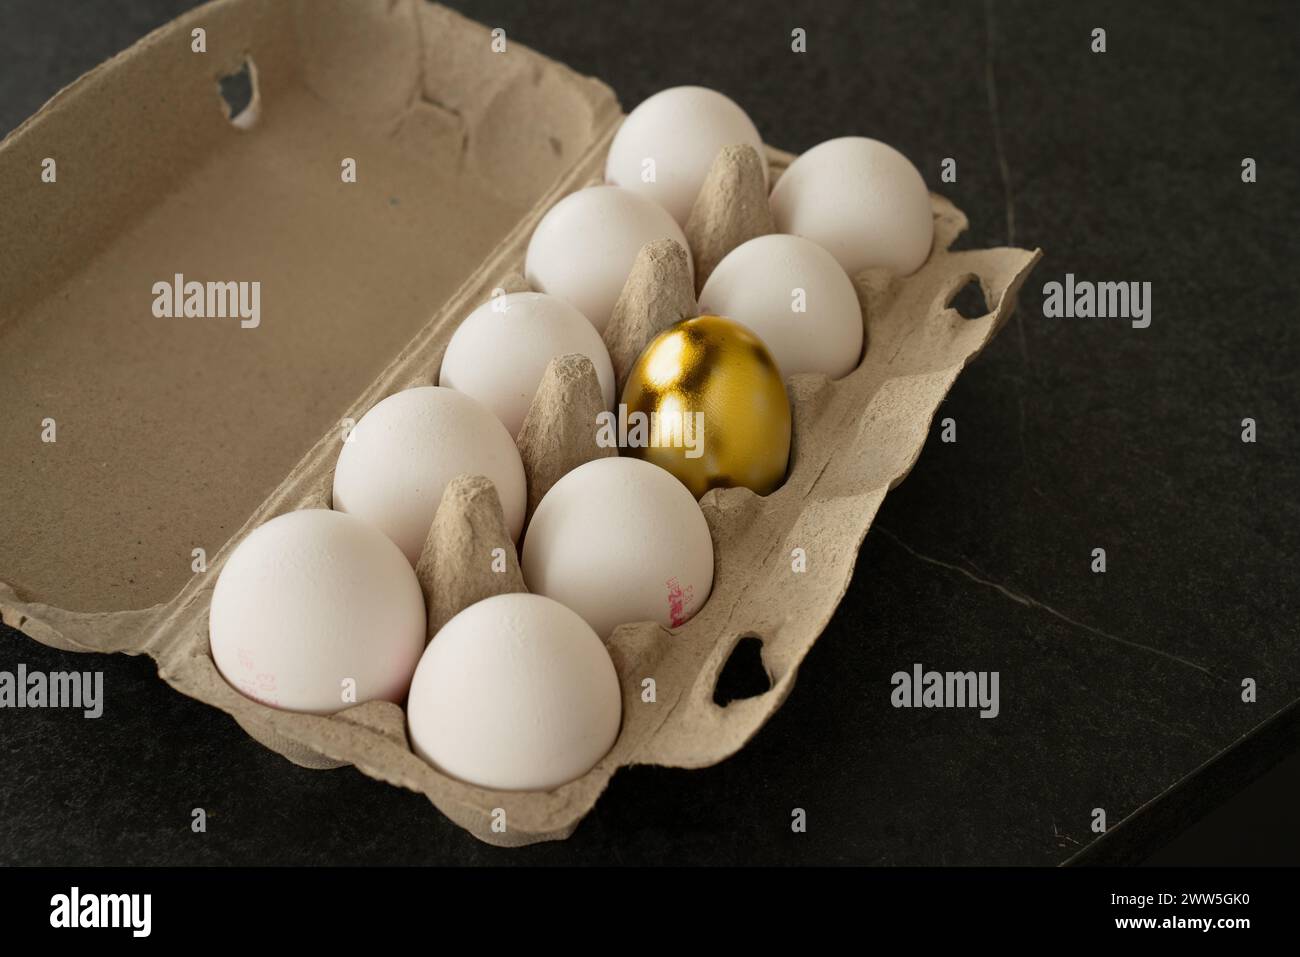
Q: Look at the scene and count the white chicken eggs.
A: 9